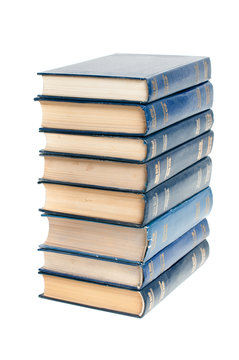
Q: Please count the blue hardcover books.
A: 8